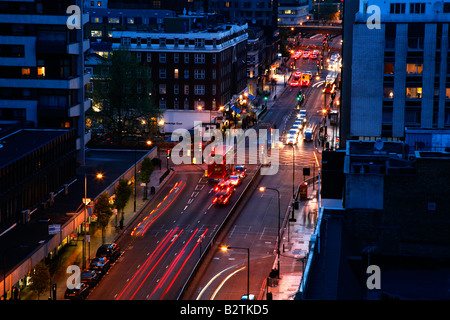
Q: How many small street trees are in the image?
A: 4